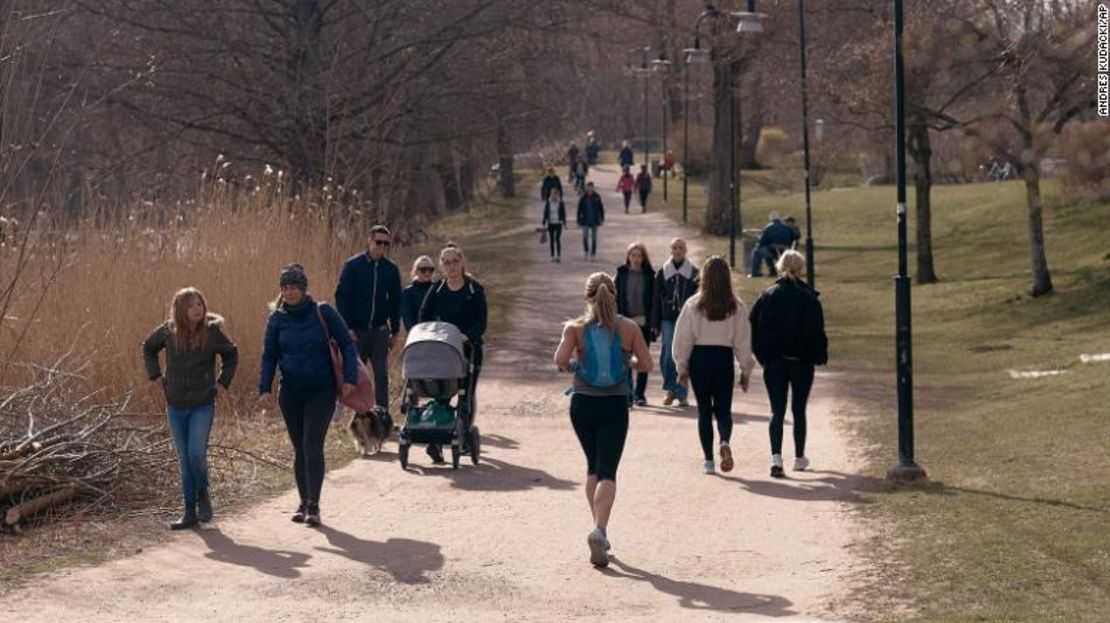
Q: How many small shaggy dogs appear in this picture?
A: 1